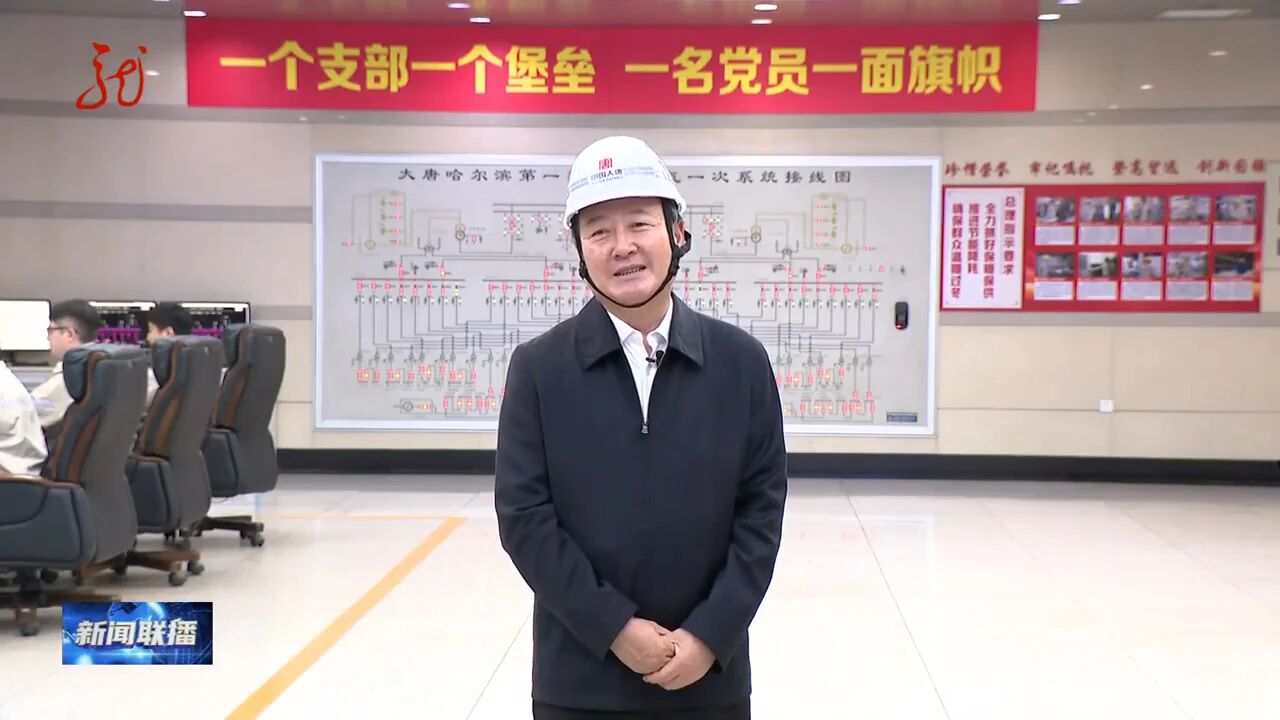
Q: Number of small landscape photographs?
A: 10